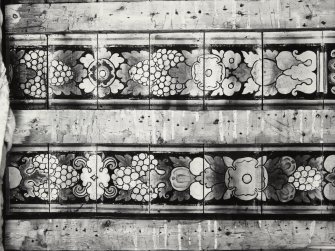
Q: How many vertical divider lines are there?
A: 12